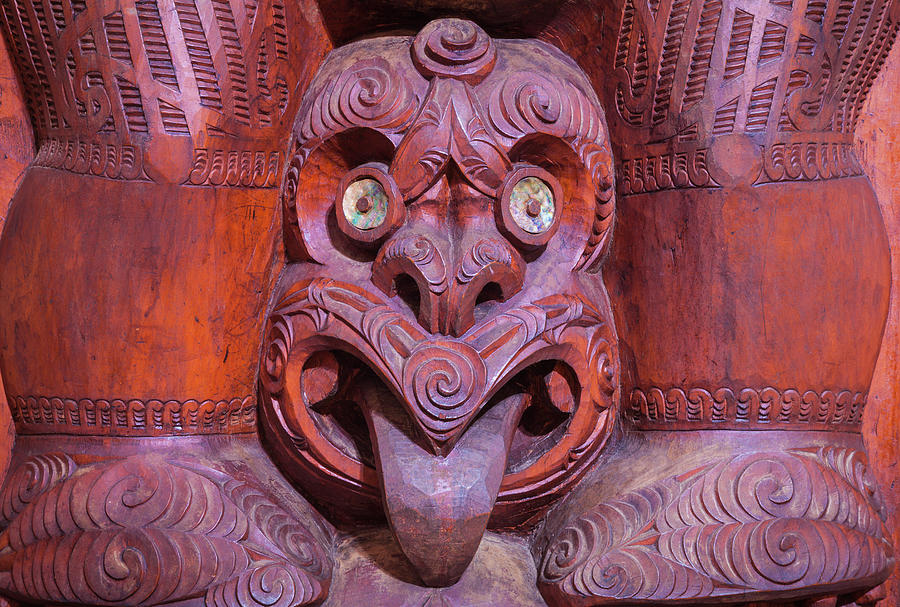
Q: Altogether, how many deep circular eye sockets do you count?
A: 2